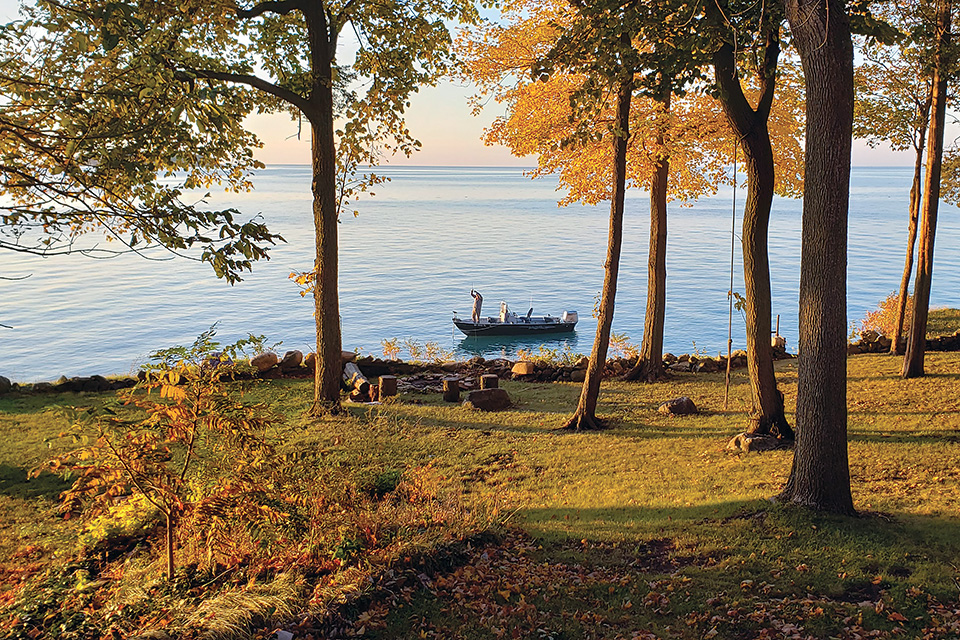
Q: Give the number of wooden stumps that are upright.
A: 3